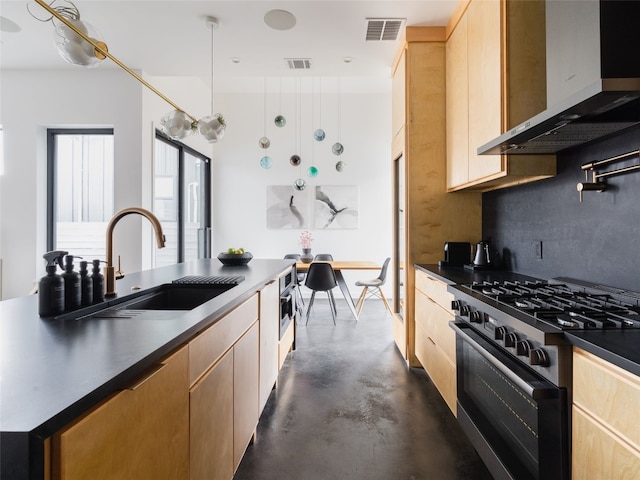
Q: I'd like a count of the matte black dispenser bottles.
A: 4